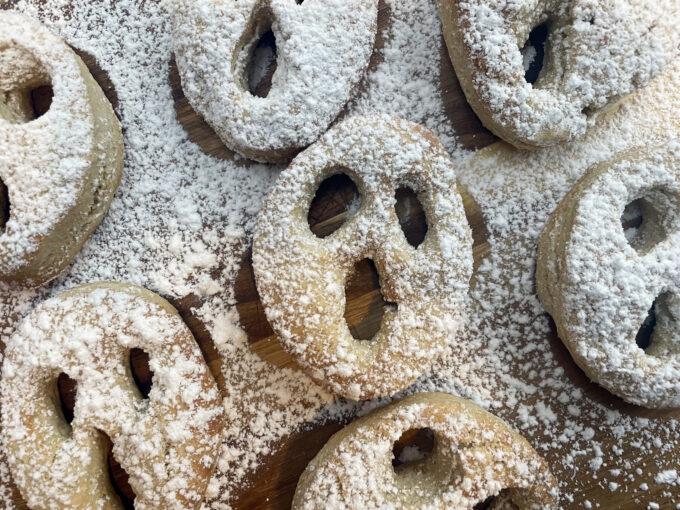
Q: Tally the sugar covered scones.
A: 7